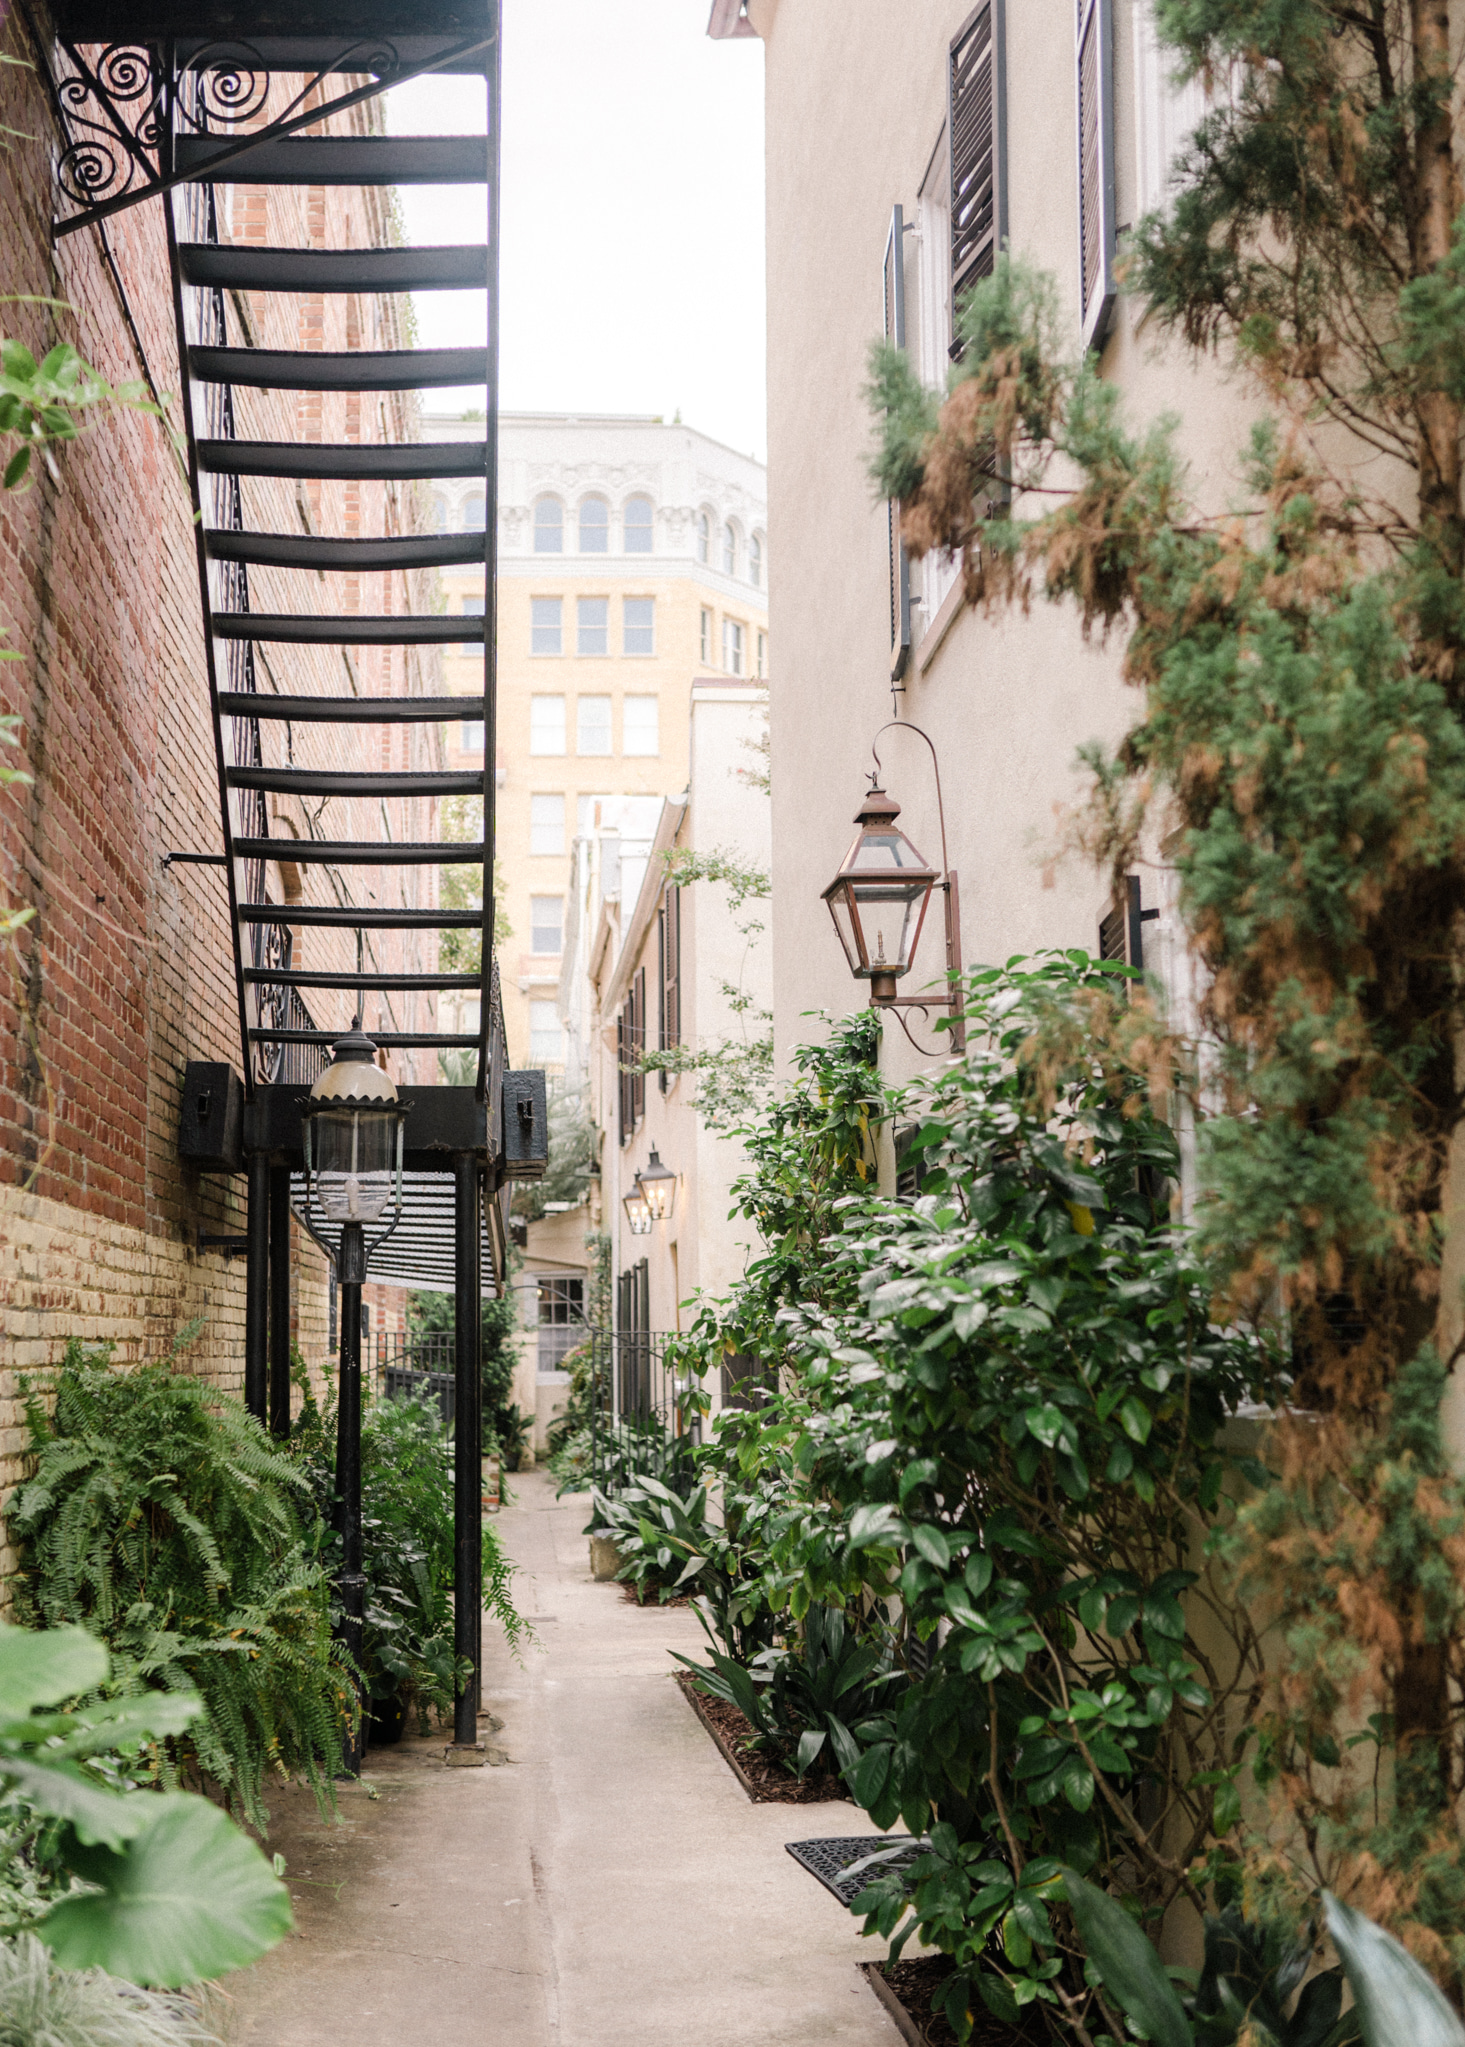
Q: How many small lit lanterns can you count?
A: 2